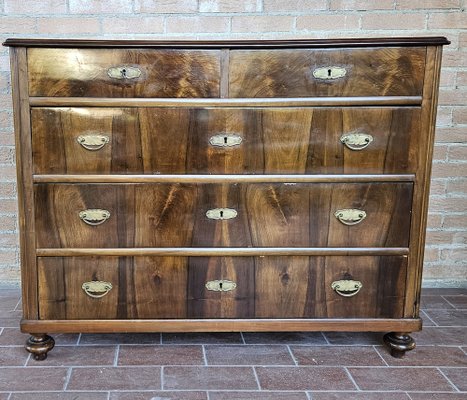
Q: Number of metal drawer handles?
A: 6